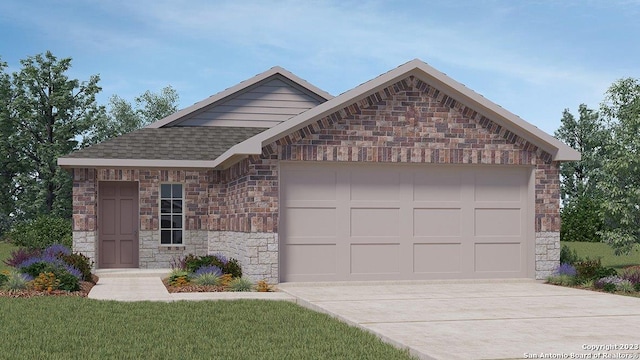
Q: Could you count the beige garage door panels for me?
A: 12